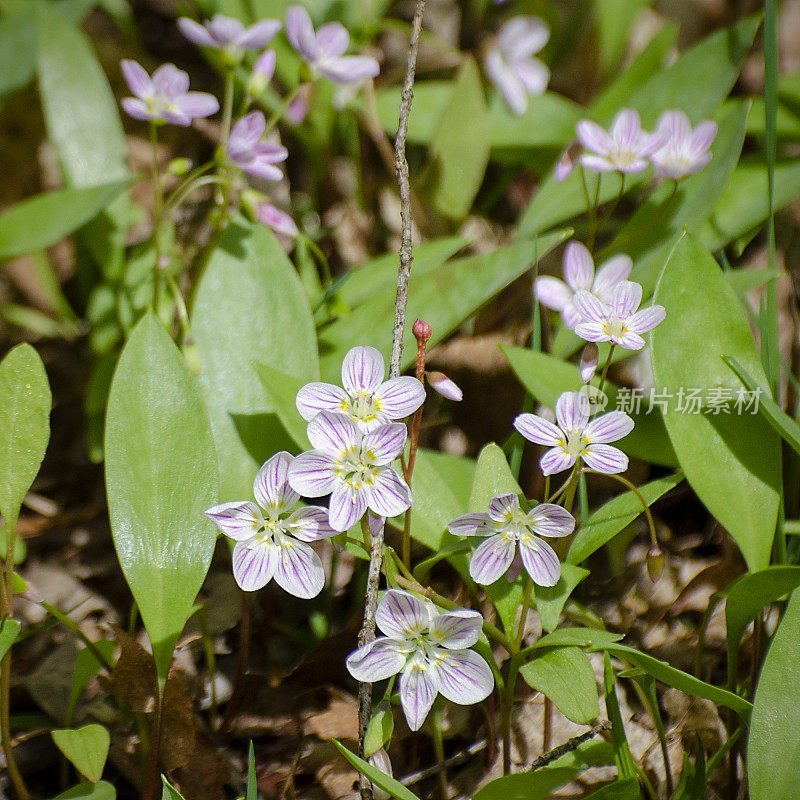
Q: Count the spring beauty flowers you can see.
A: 15